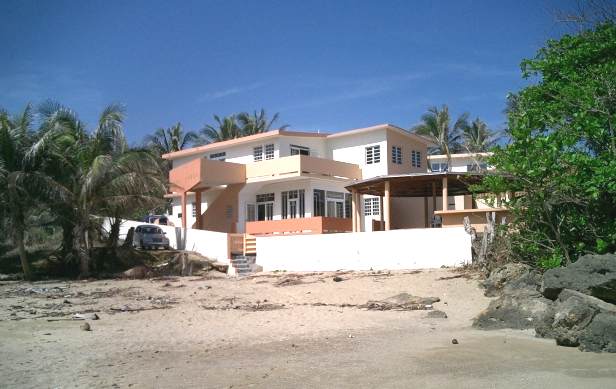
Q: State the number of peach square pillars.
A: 2